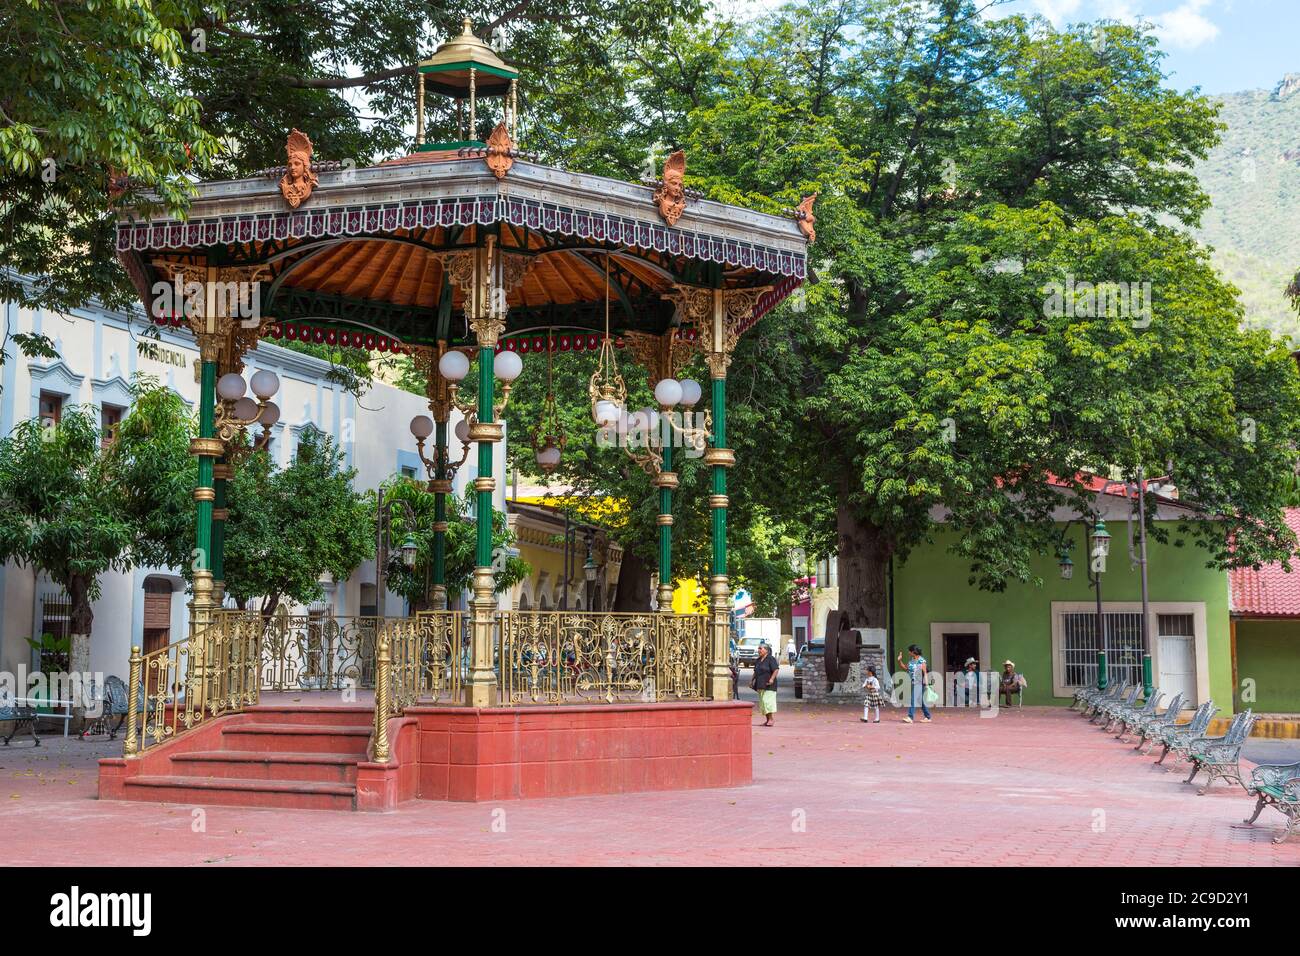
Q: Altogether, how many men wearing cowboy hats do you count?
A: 2